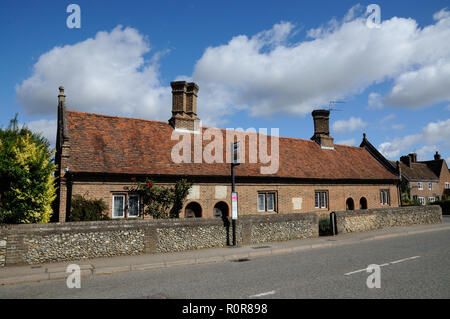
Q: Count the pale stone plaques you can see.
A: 3